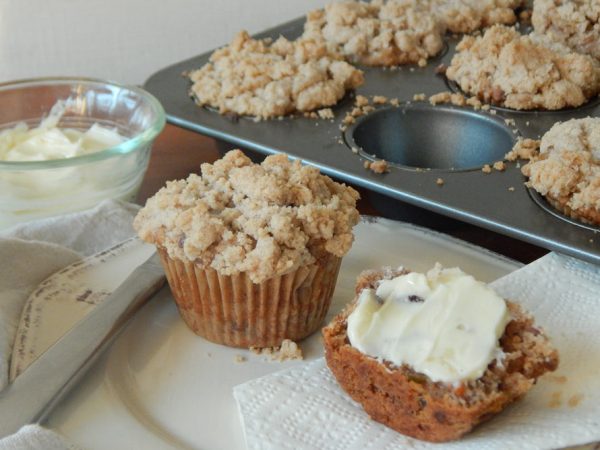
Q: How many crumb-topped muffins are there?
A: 7